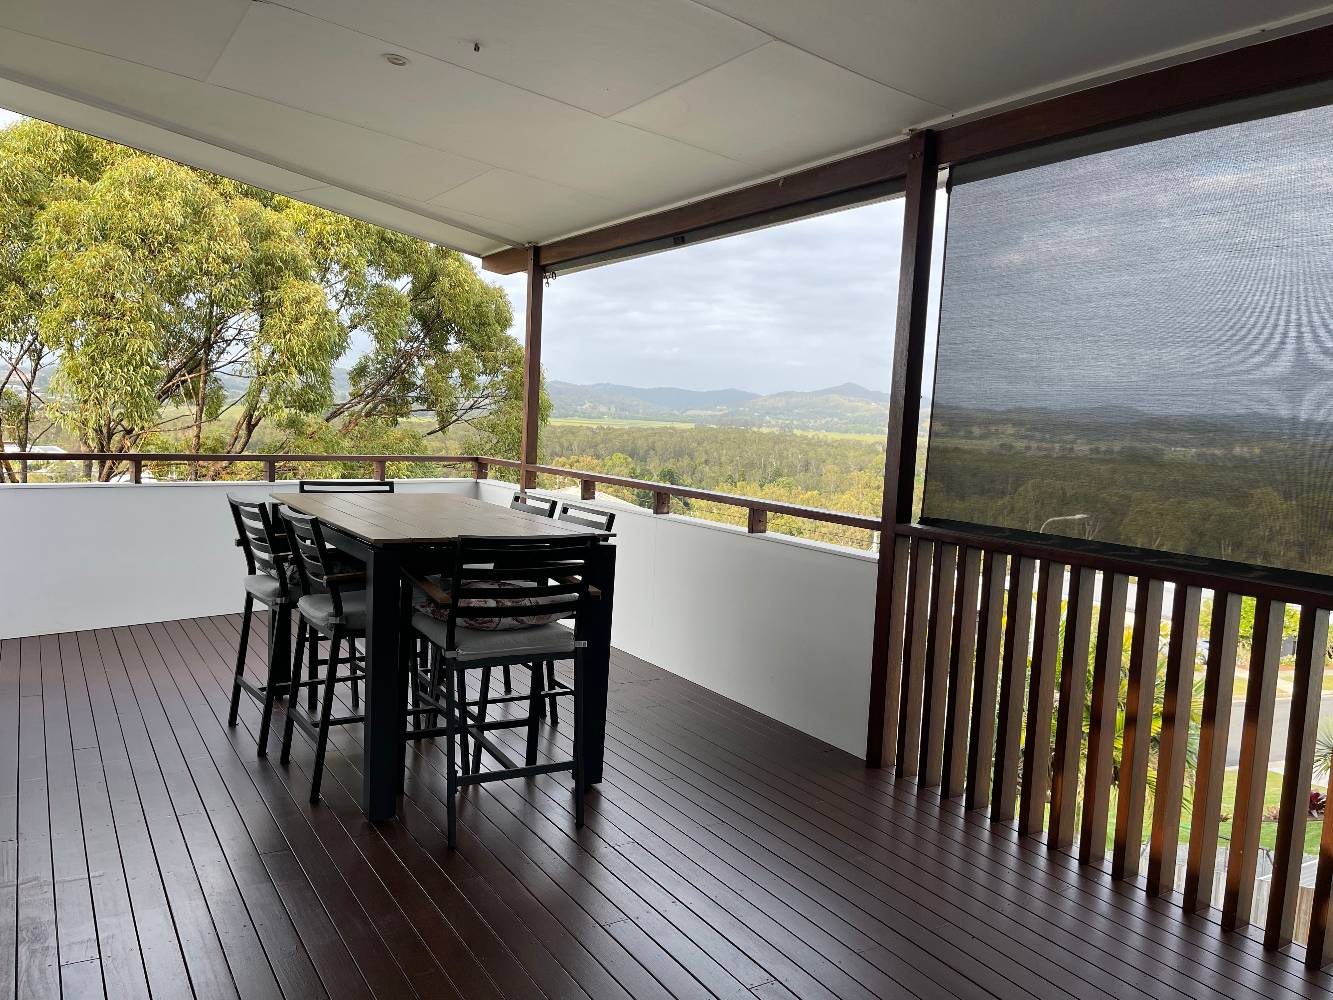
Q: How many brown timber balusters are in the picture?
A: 14